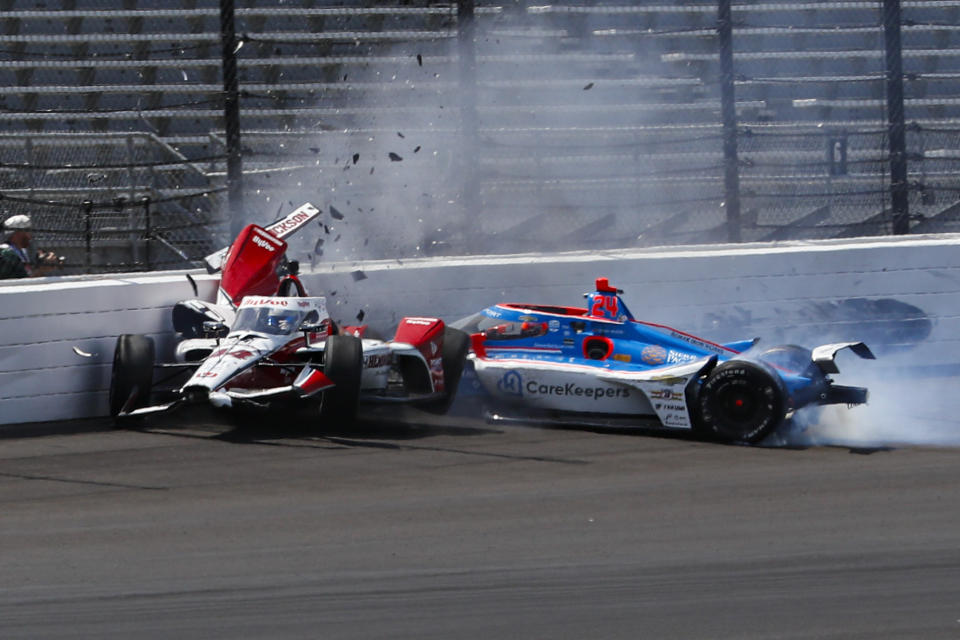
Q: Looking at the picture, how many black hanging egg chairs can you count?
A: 0